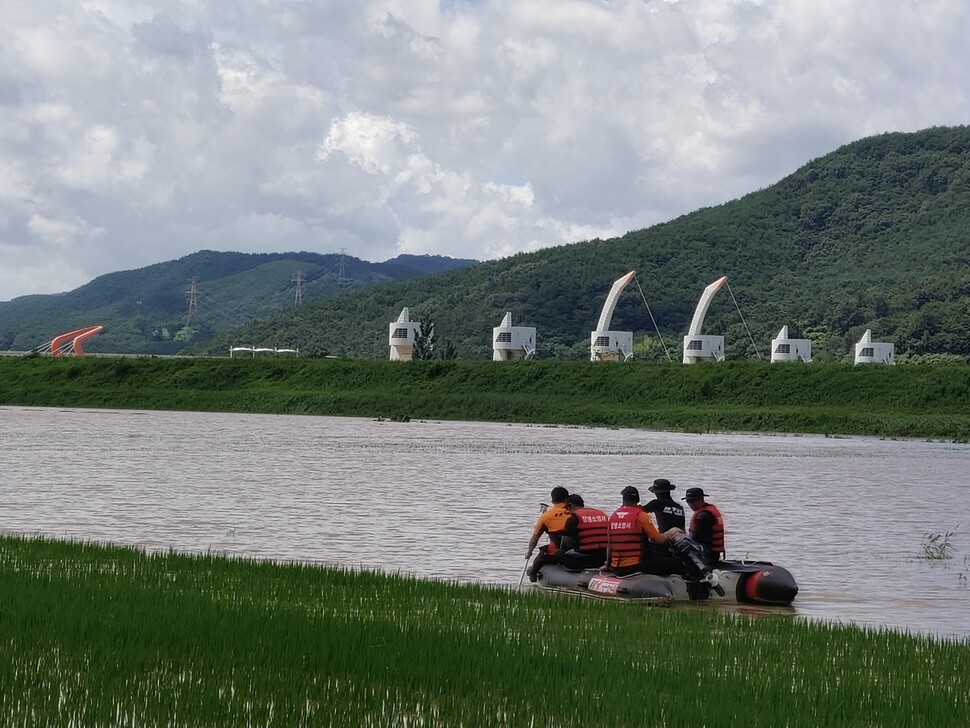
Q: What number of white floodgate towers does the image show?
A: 6